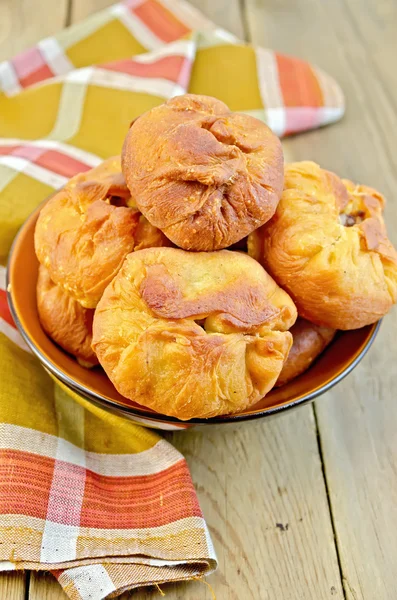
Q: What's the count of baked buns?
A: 6